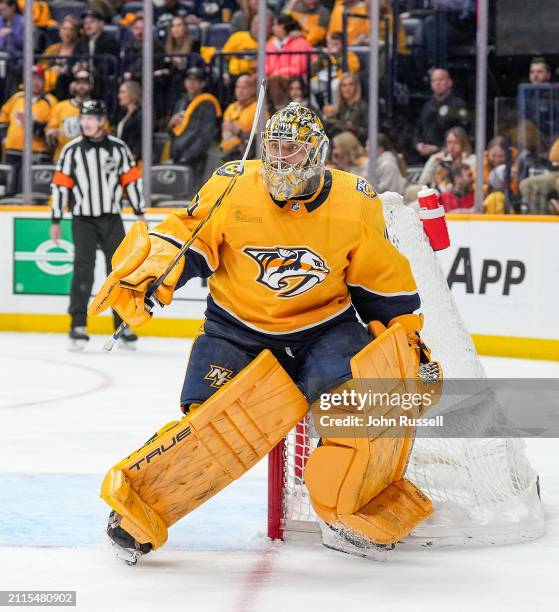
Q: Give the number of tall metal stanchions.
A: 5